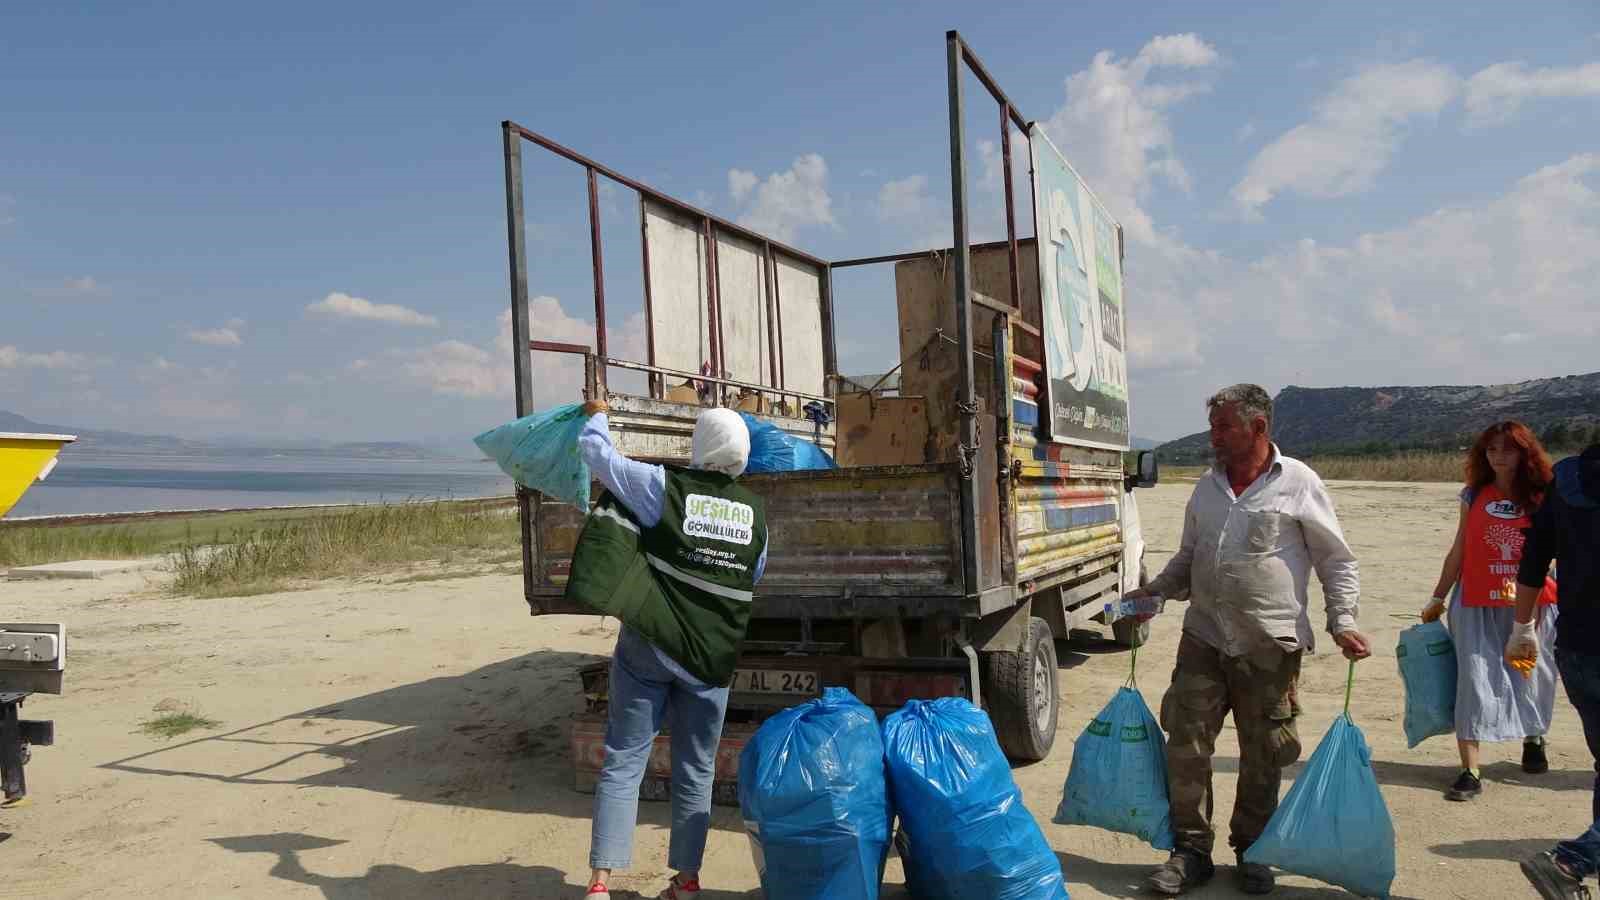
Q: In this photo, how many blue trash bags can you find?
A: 7